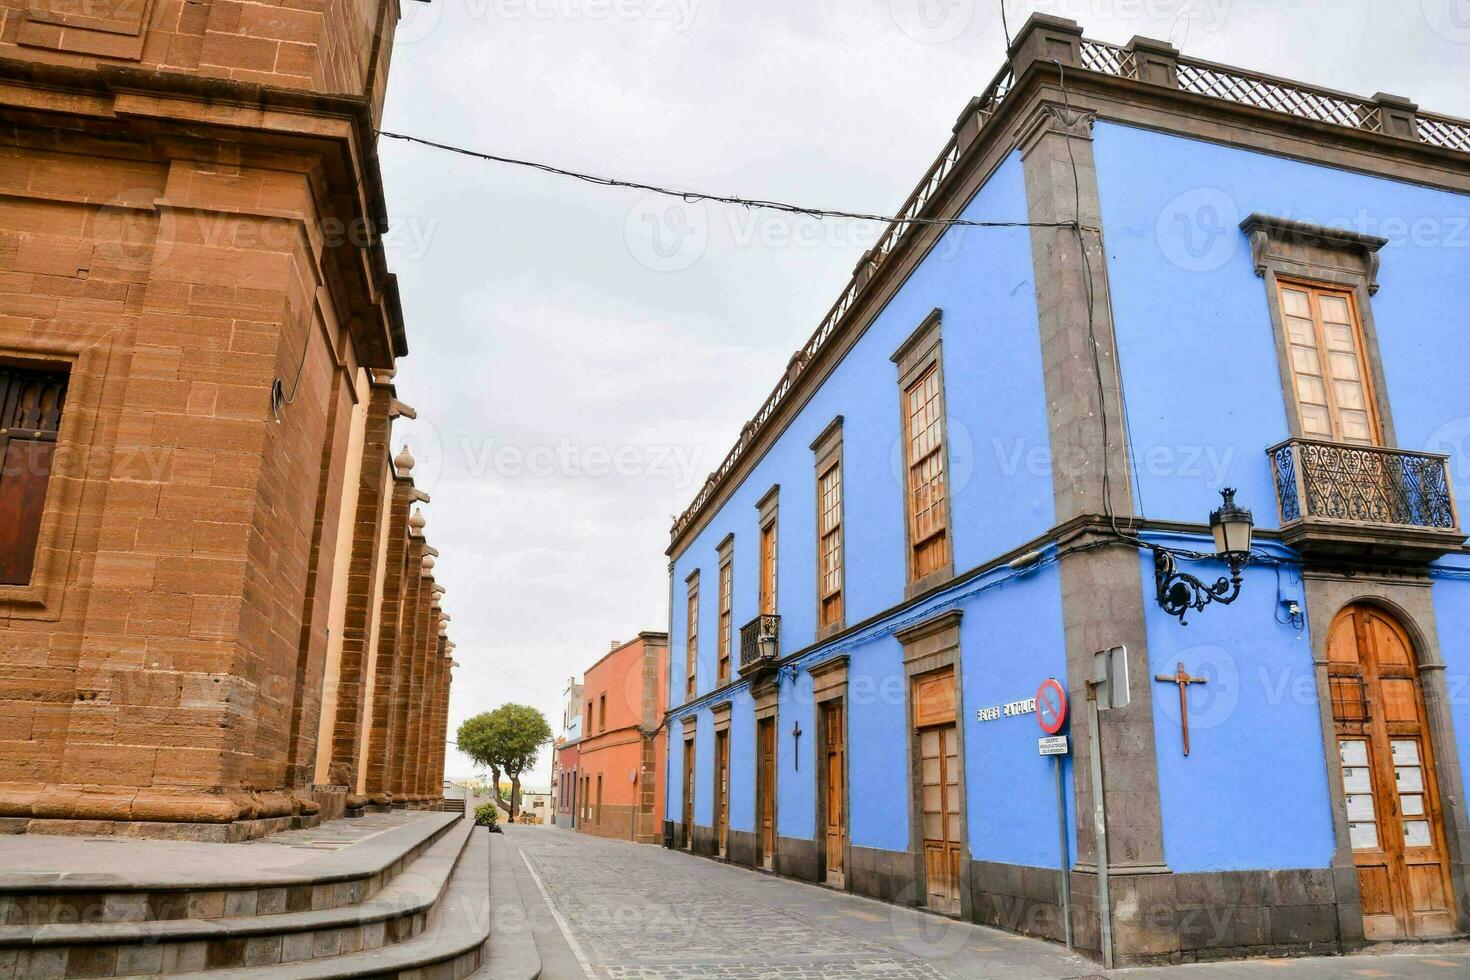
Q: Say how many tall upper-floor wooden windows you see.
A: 6